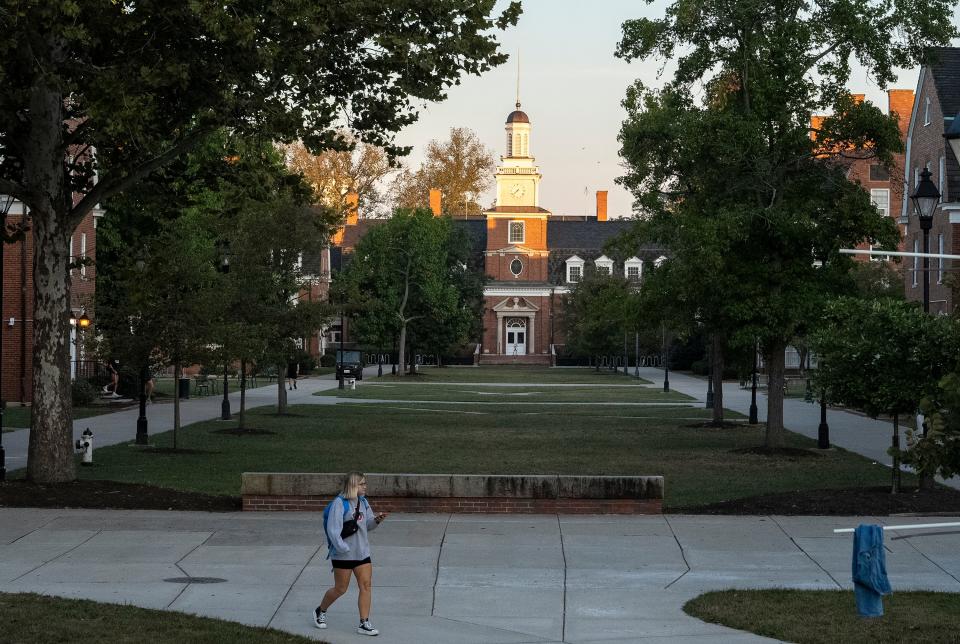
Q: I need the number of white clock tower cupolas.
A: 1